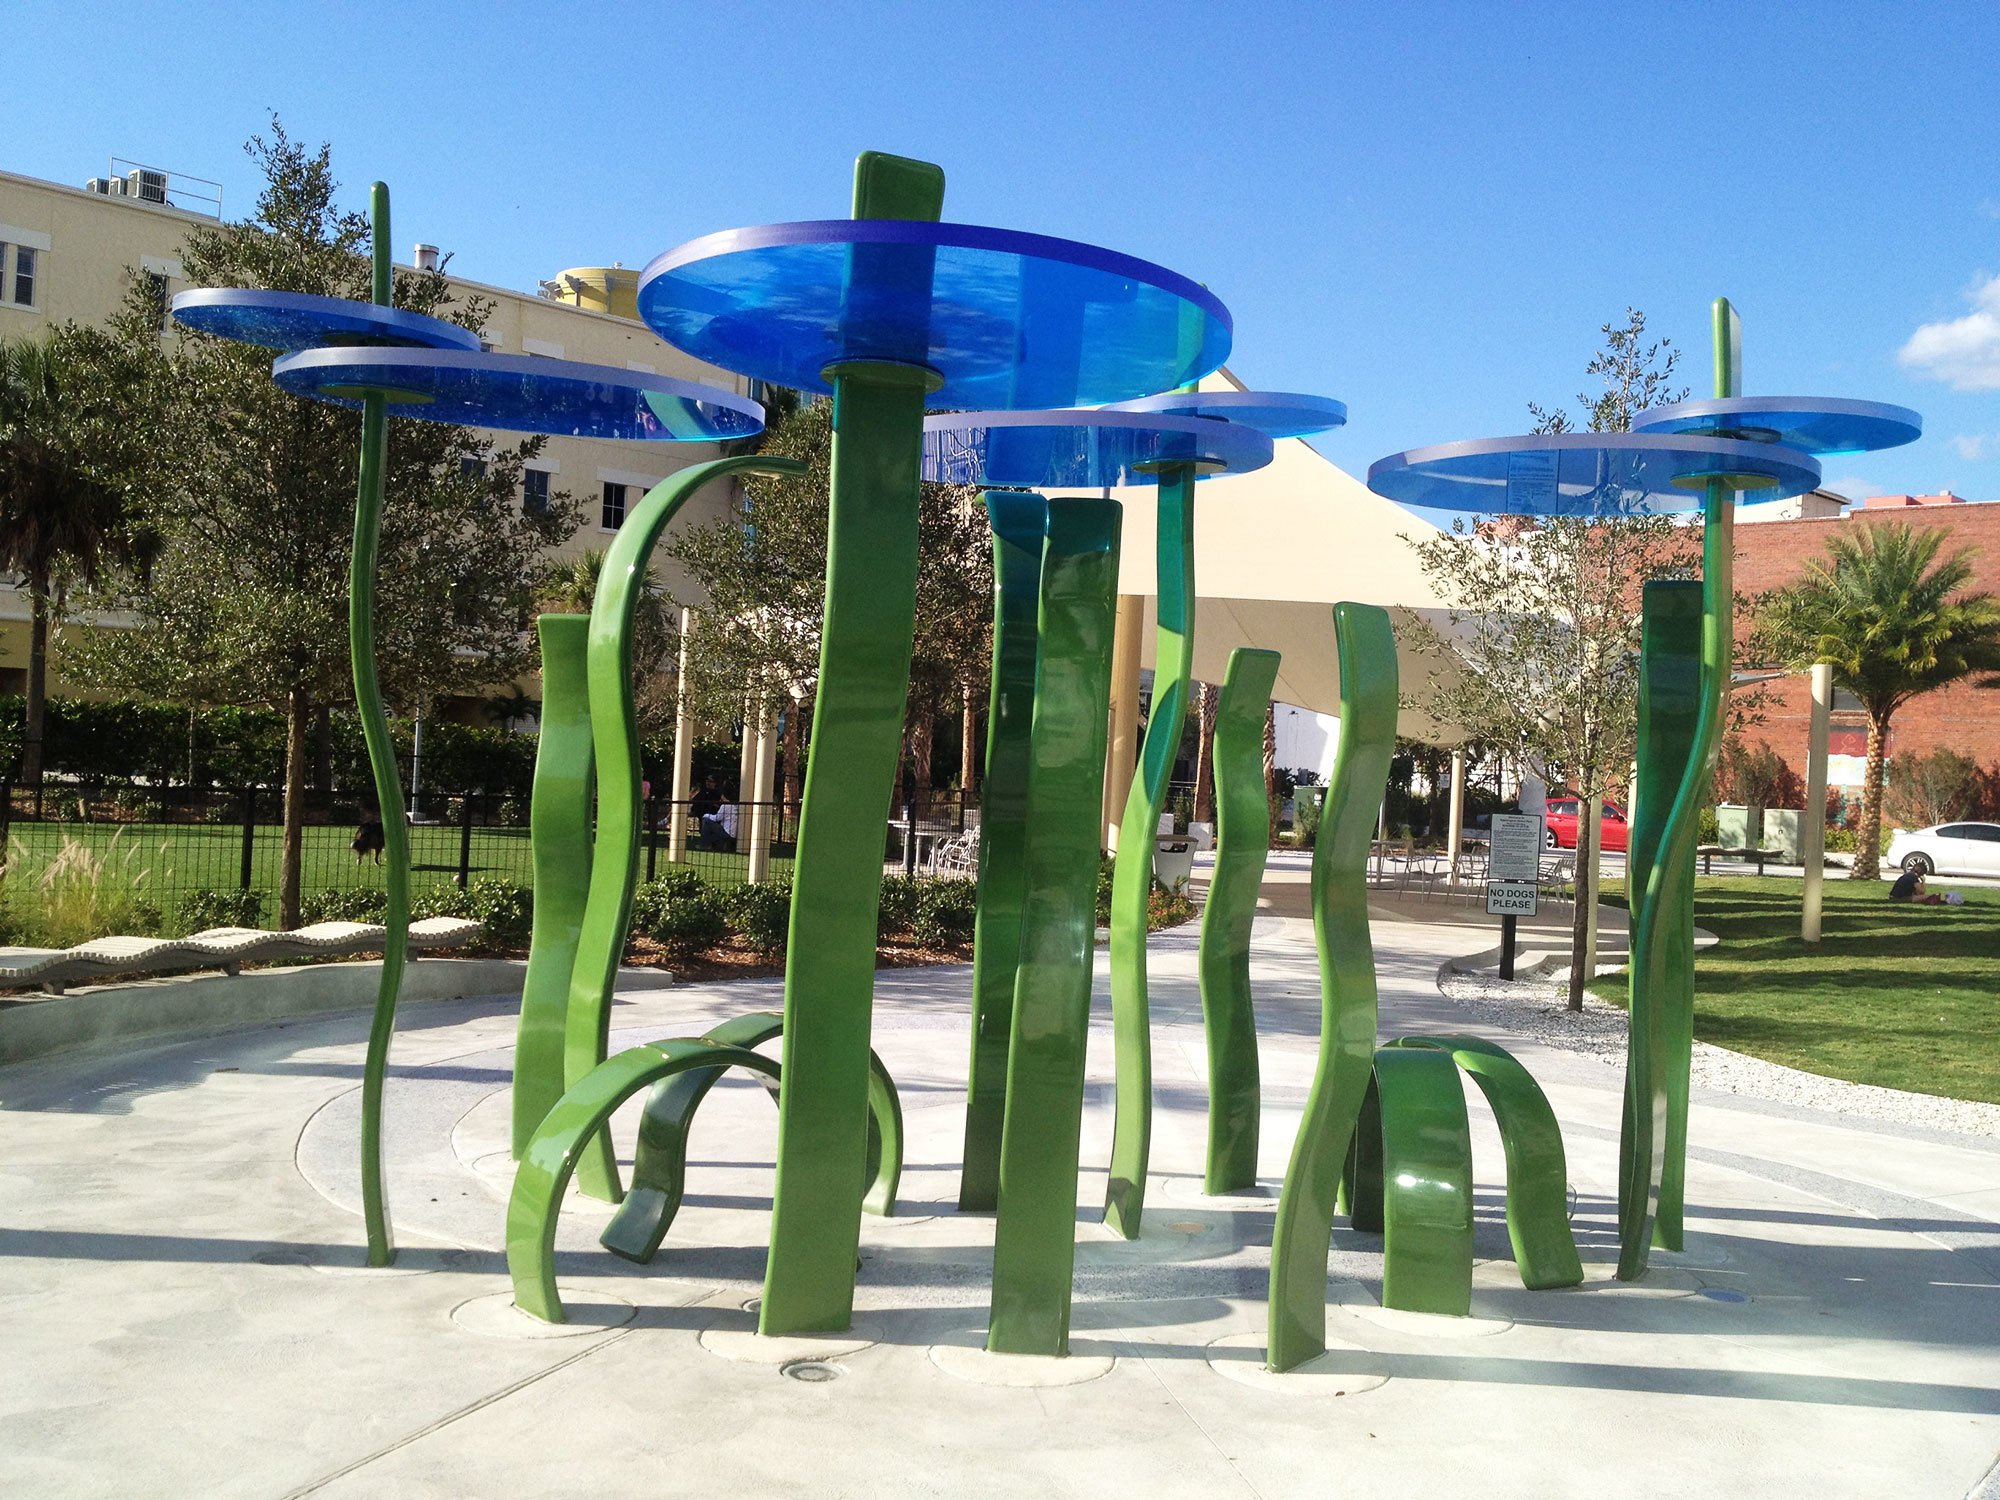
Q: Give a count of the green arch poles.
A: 4